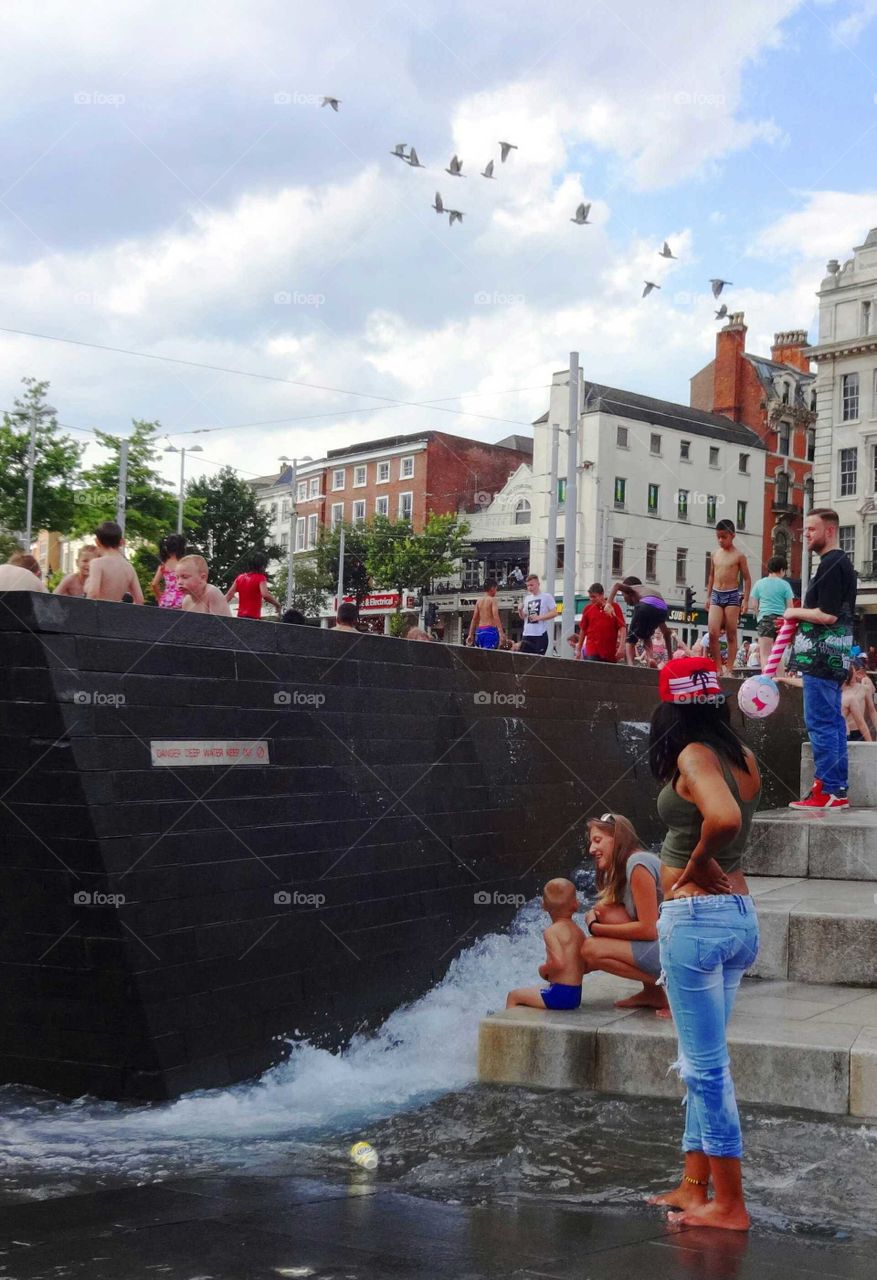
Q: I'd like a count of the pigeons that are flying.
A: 13